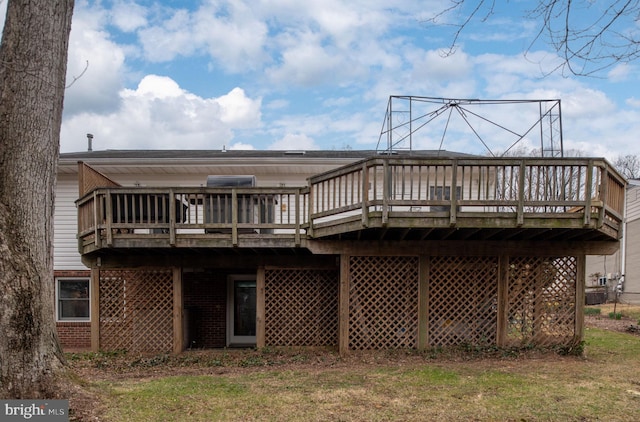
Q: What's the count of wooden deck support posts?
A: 7